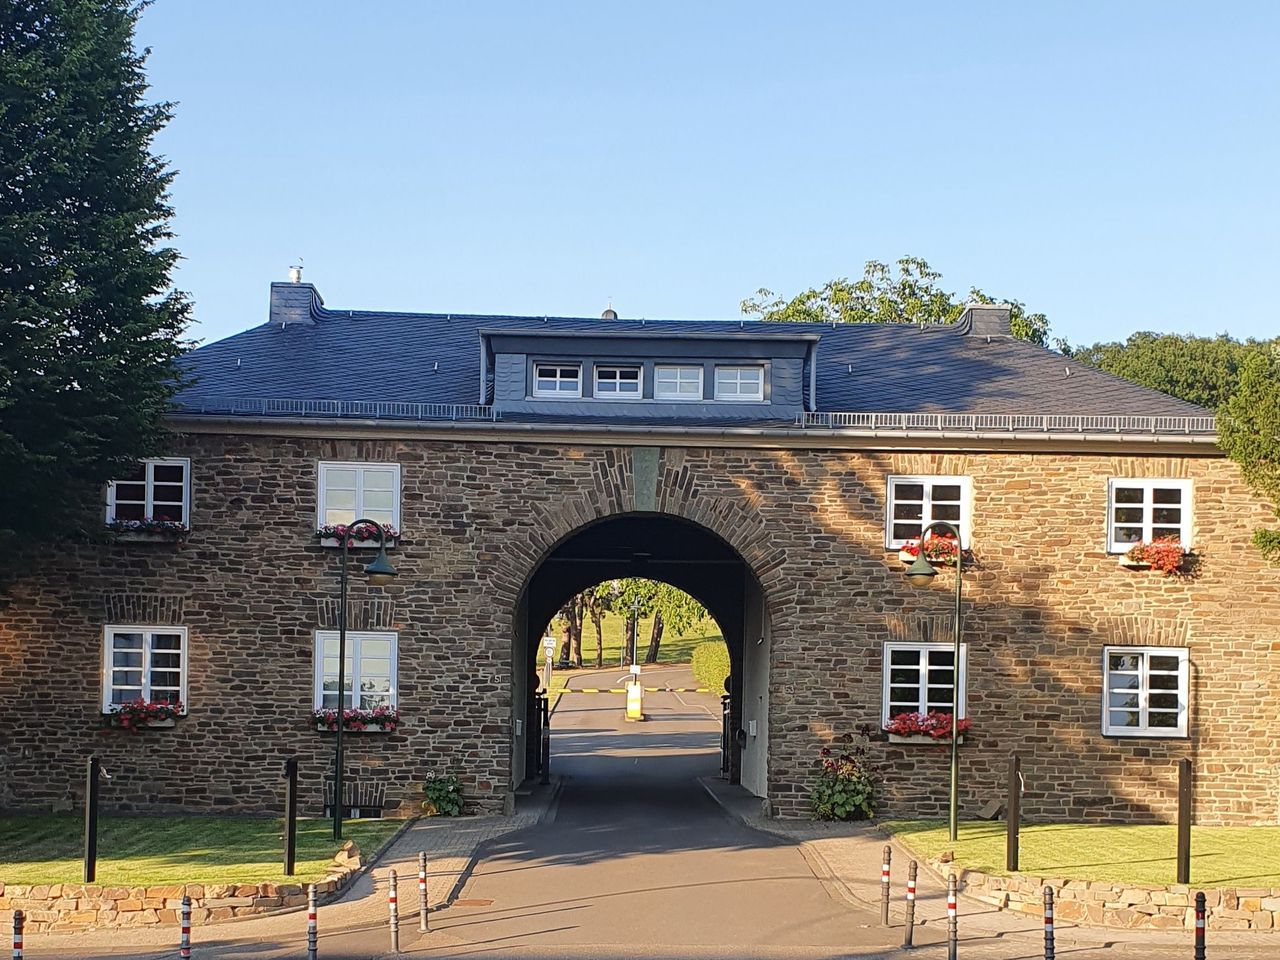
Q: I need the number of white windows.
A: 12